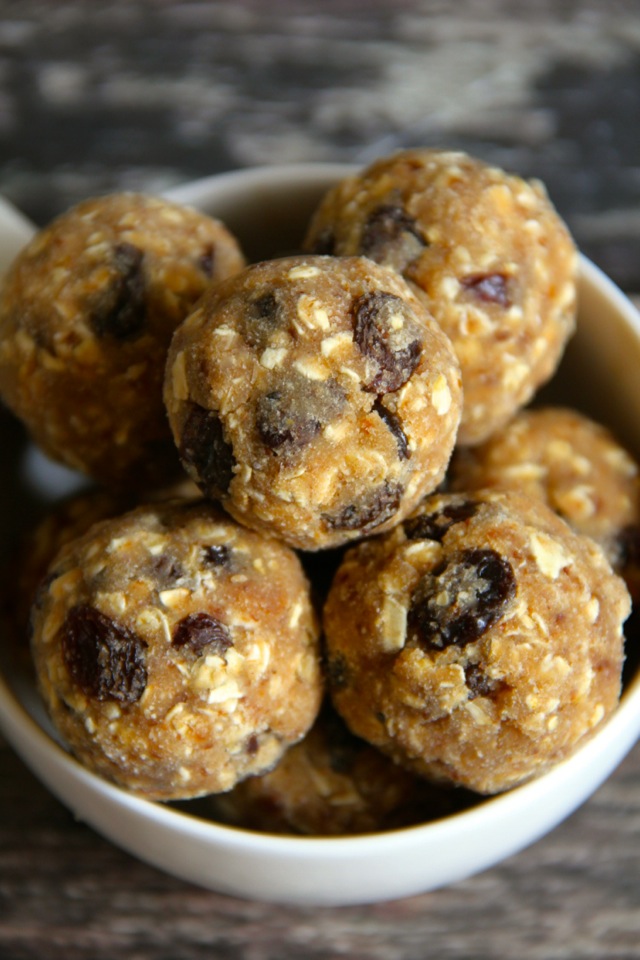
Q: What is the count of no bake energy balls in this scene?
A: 8